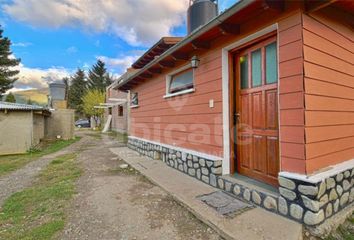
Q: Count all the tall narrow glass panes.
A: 3